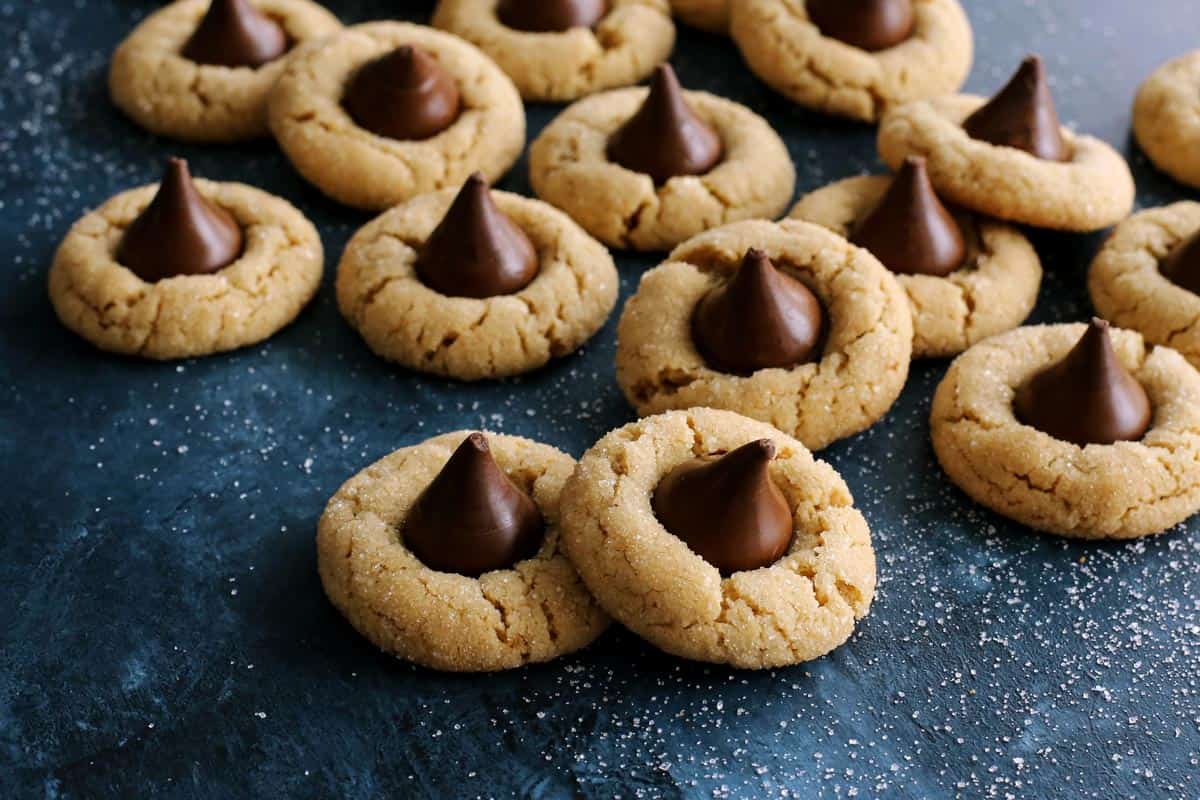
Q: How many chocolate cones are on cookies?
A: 14